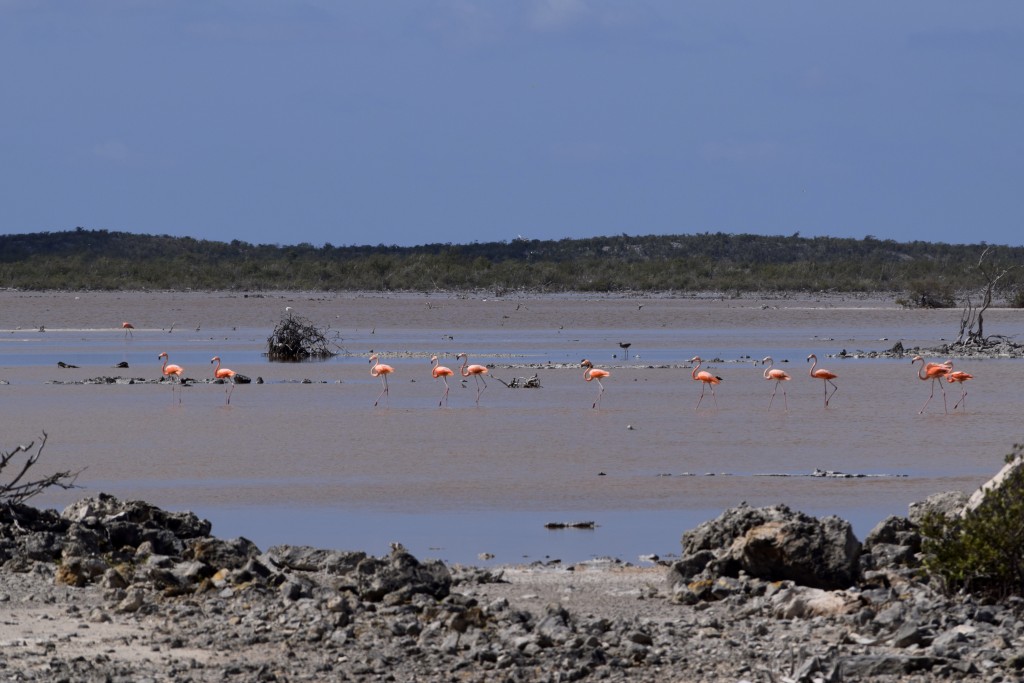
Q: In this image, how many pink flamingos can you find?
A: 12